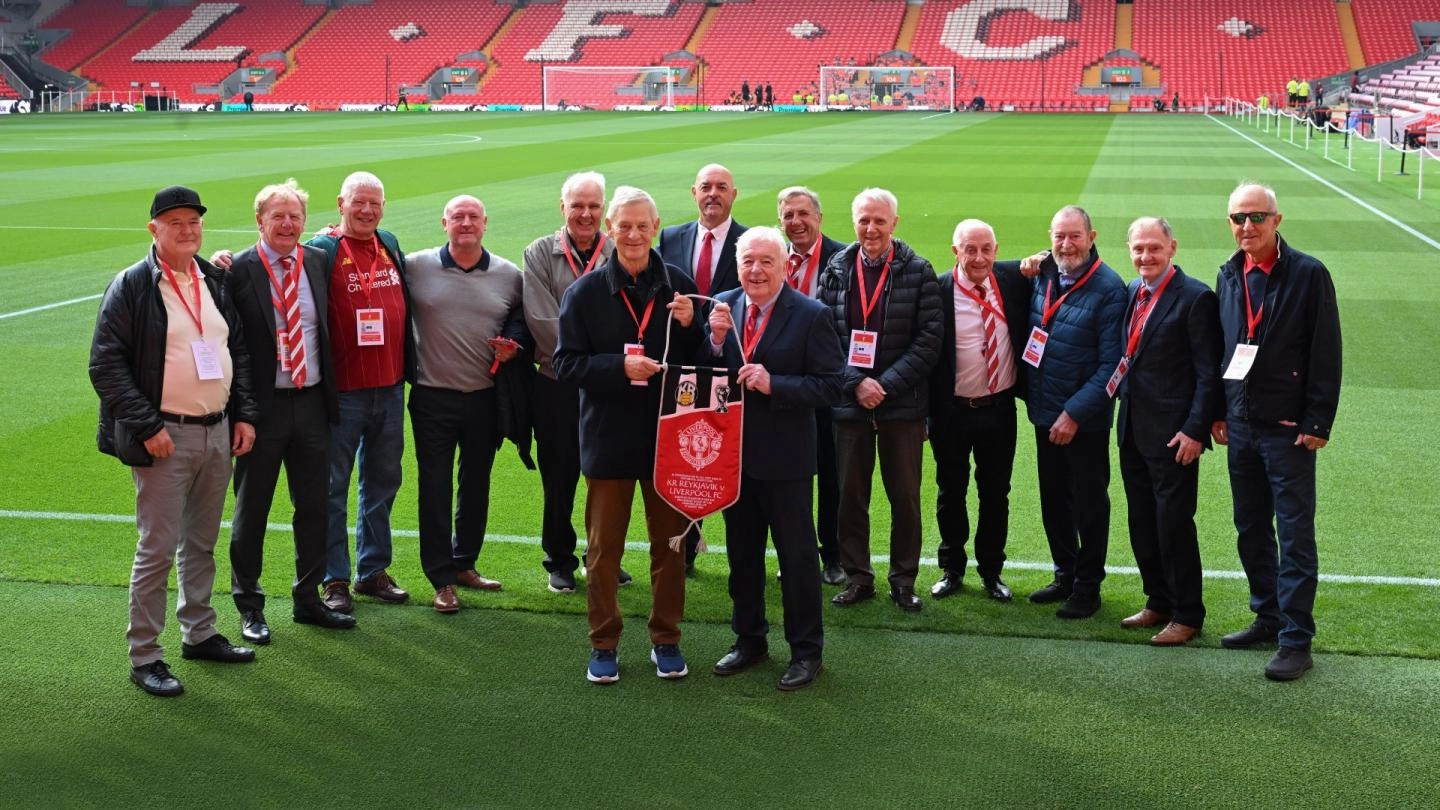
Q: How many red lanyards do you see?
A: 12